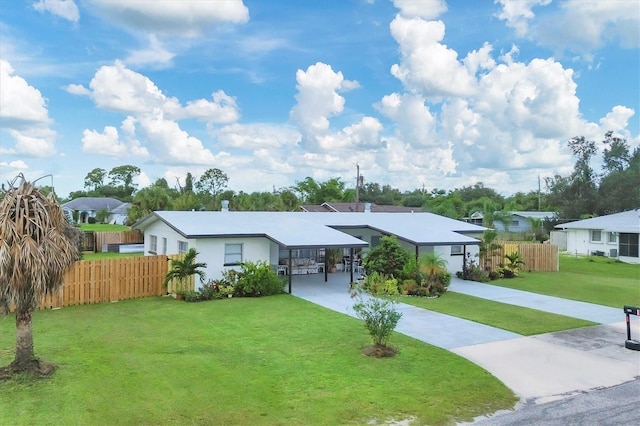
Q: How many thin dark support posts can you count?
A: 5